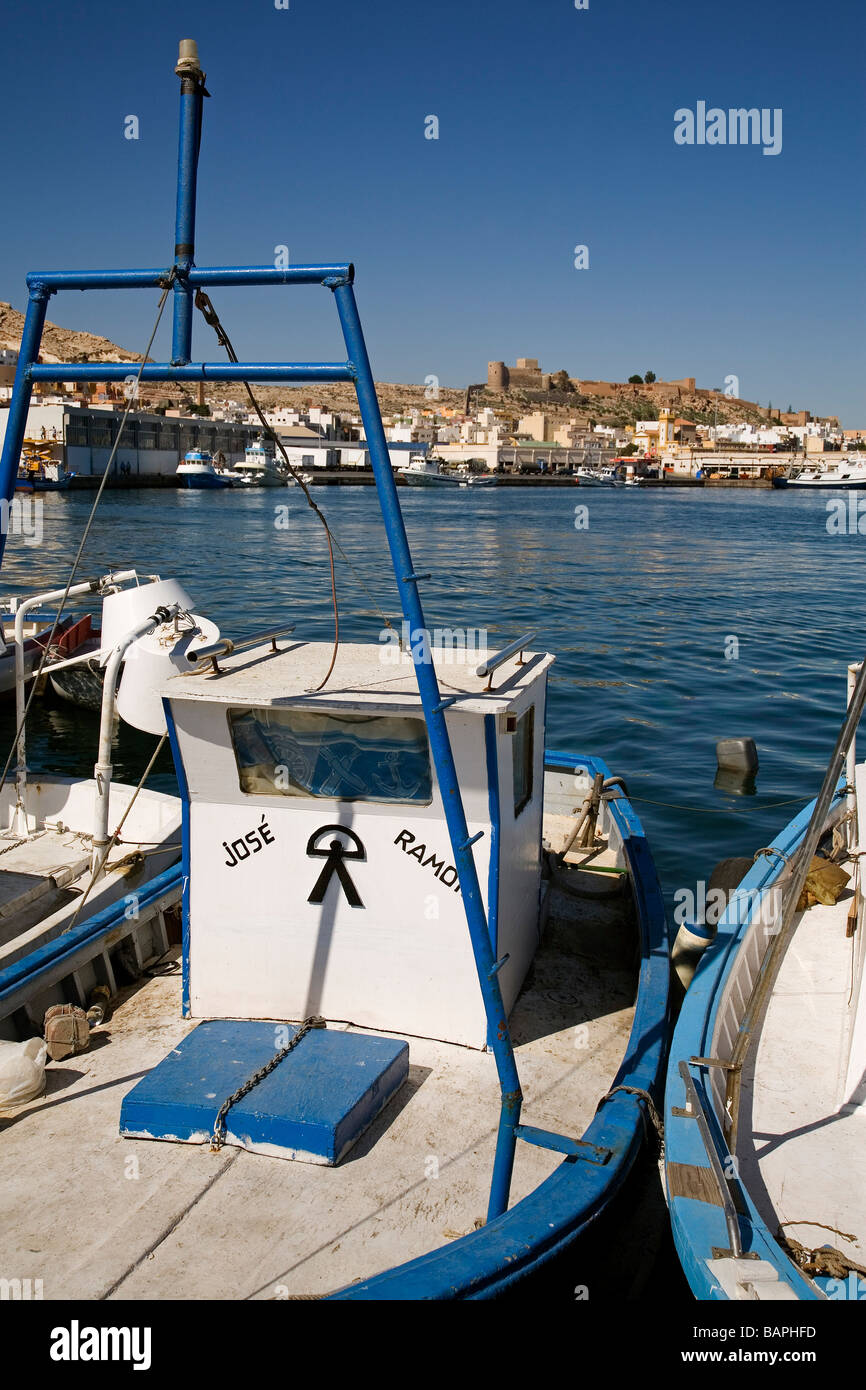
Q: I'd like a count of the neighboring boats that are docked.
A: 2